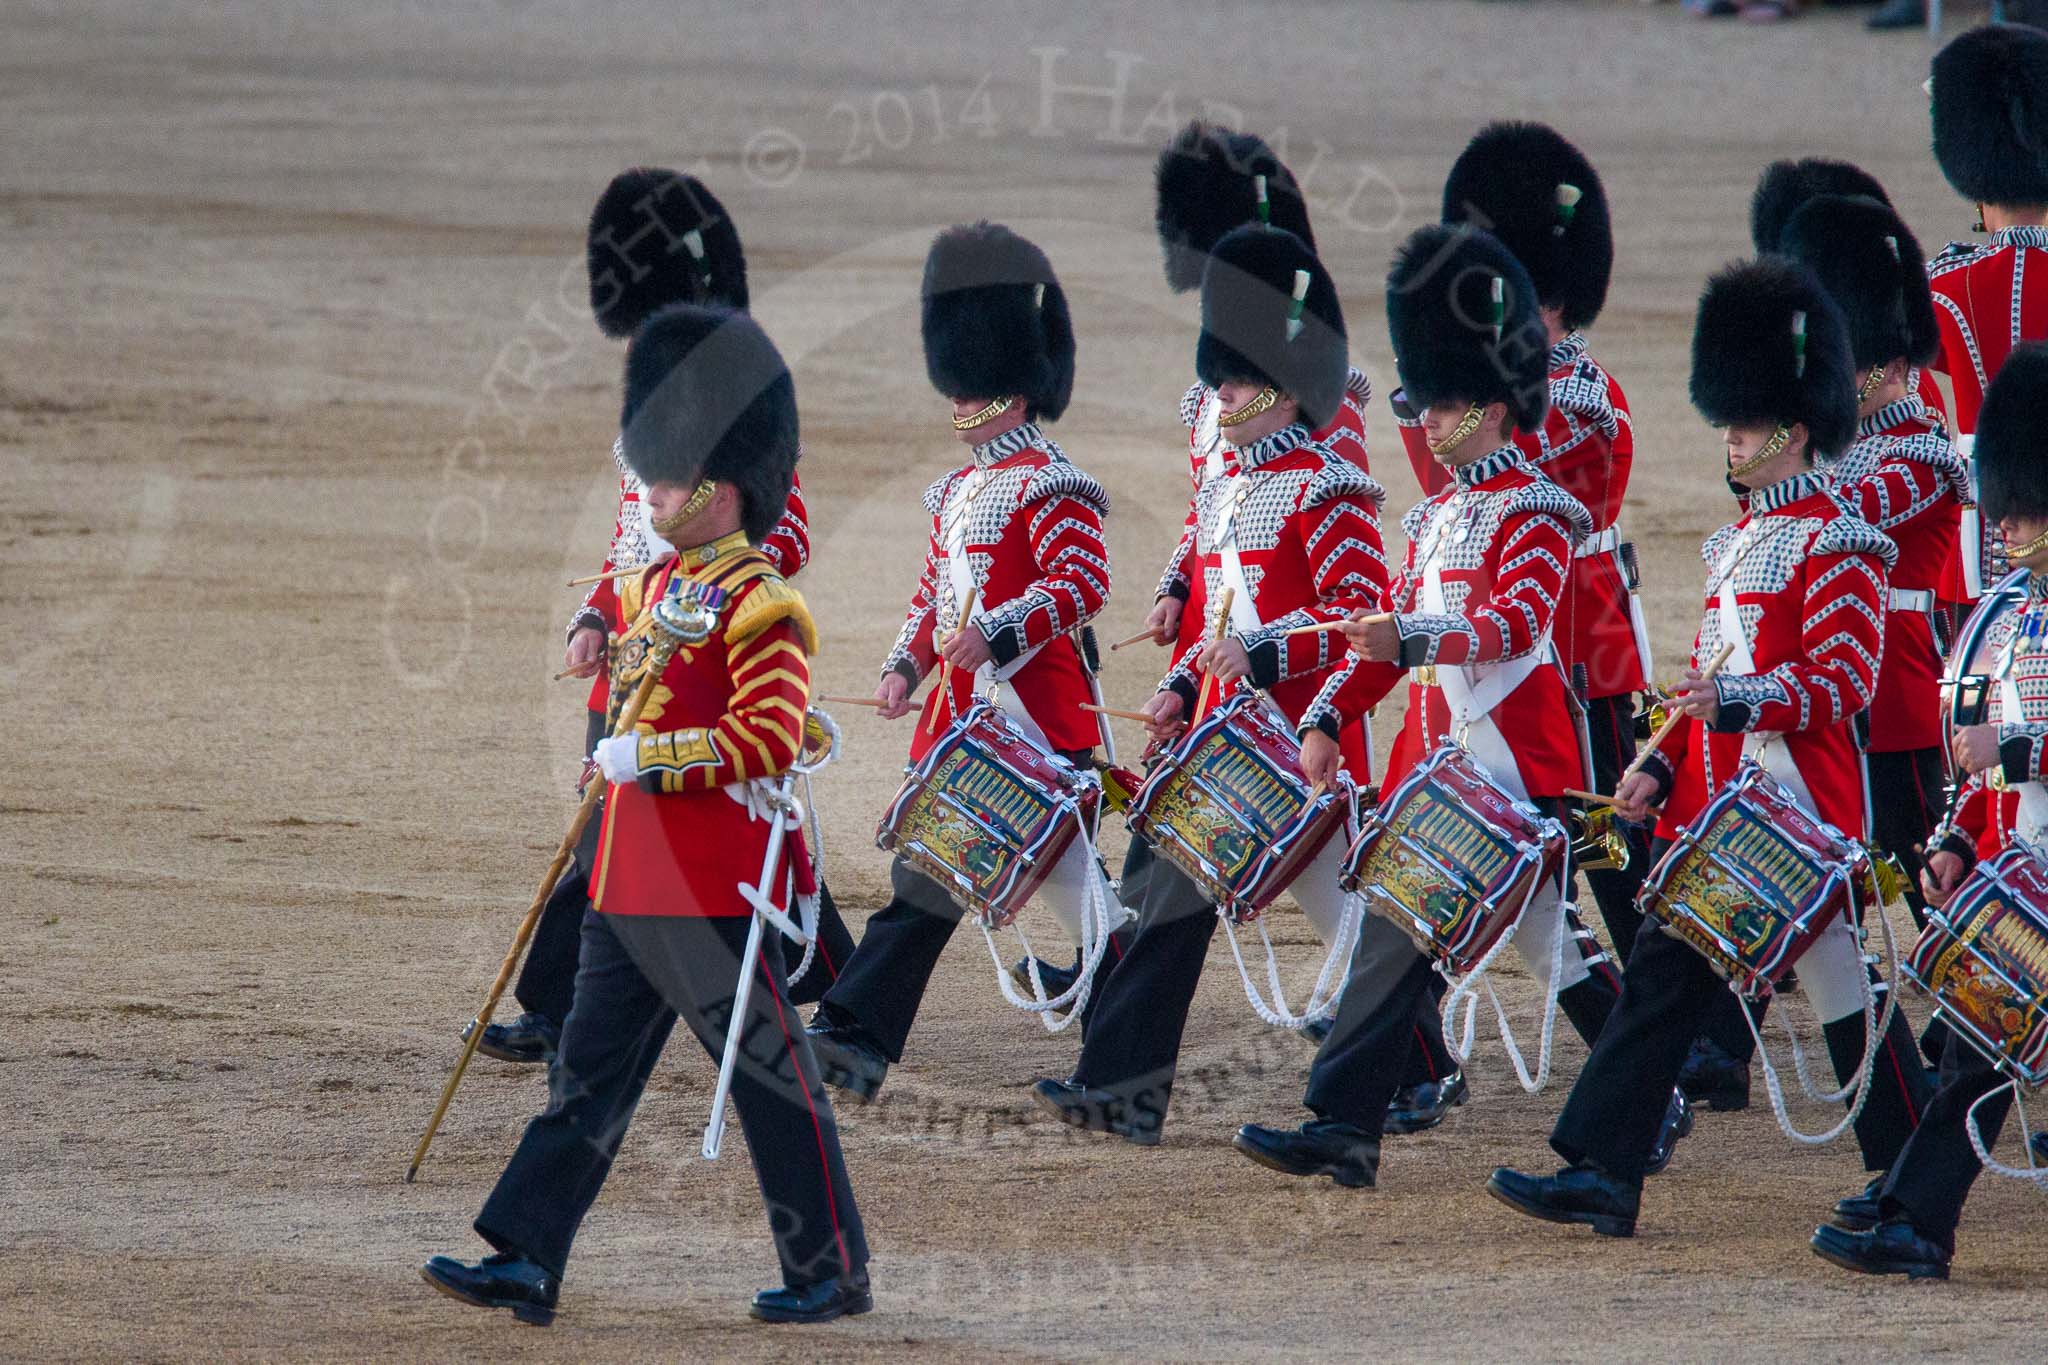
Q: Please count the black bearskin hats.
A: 12